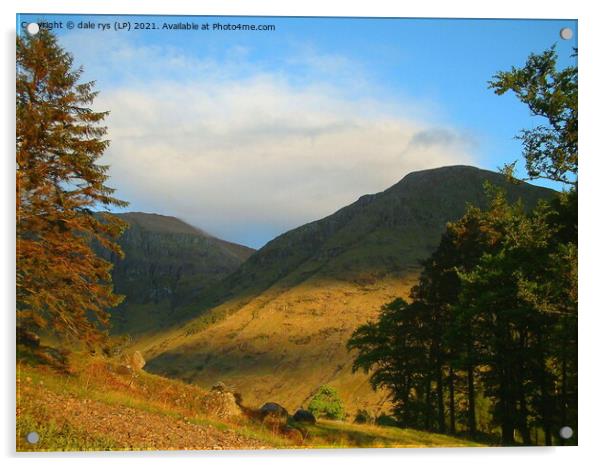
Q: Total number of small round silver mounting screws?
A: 4